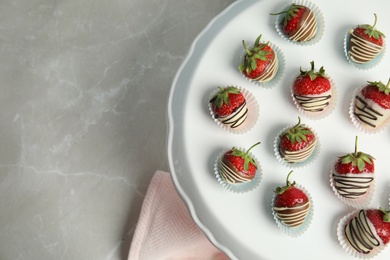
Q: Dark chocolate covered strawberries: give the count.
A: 6